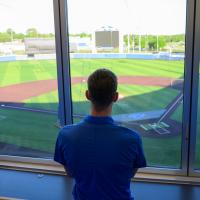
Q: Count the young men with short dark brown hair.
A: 1